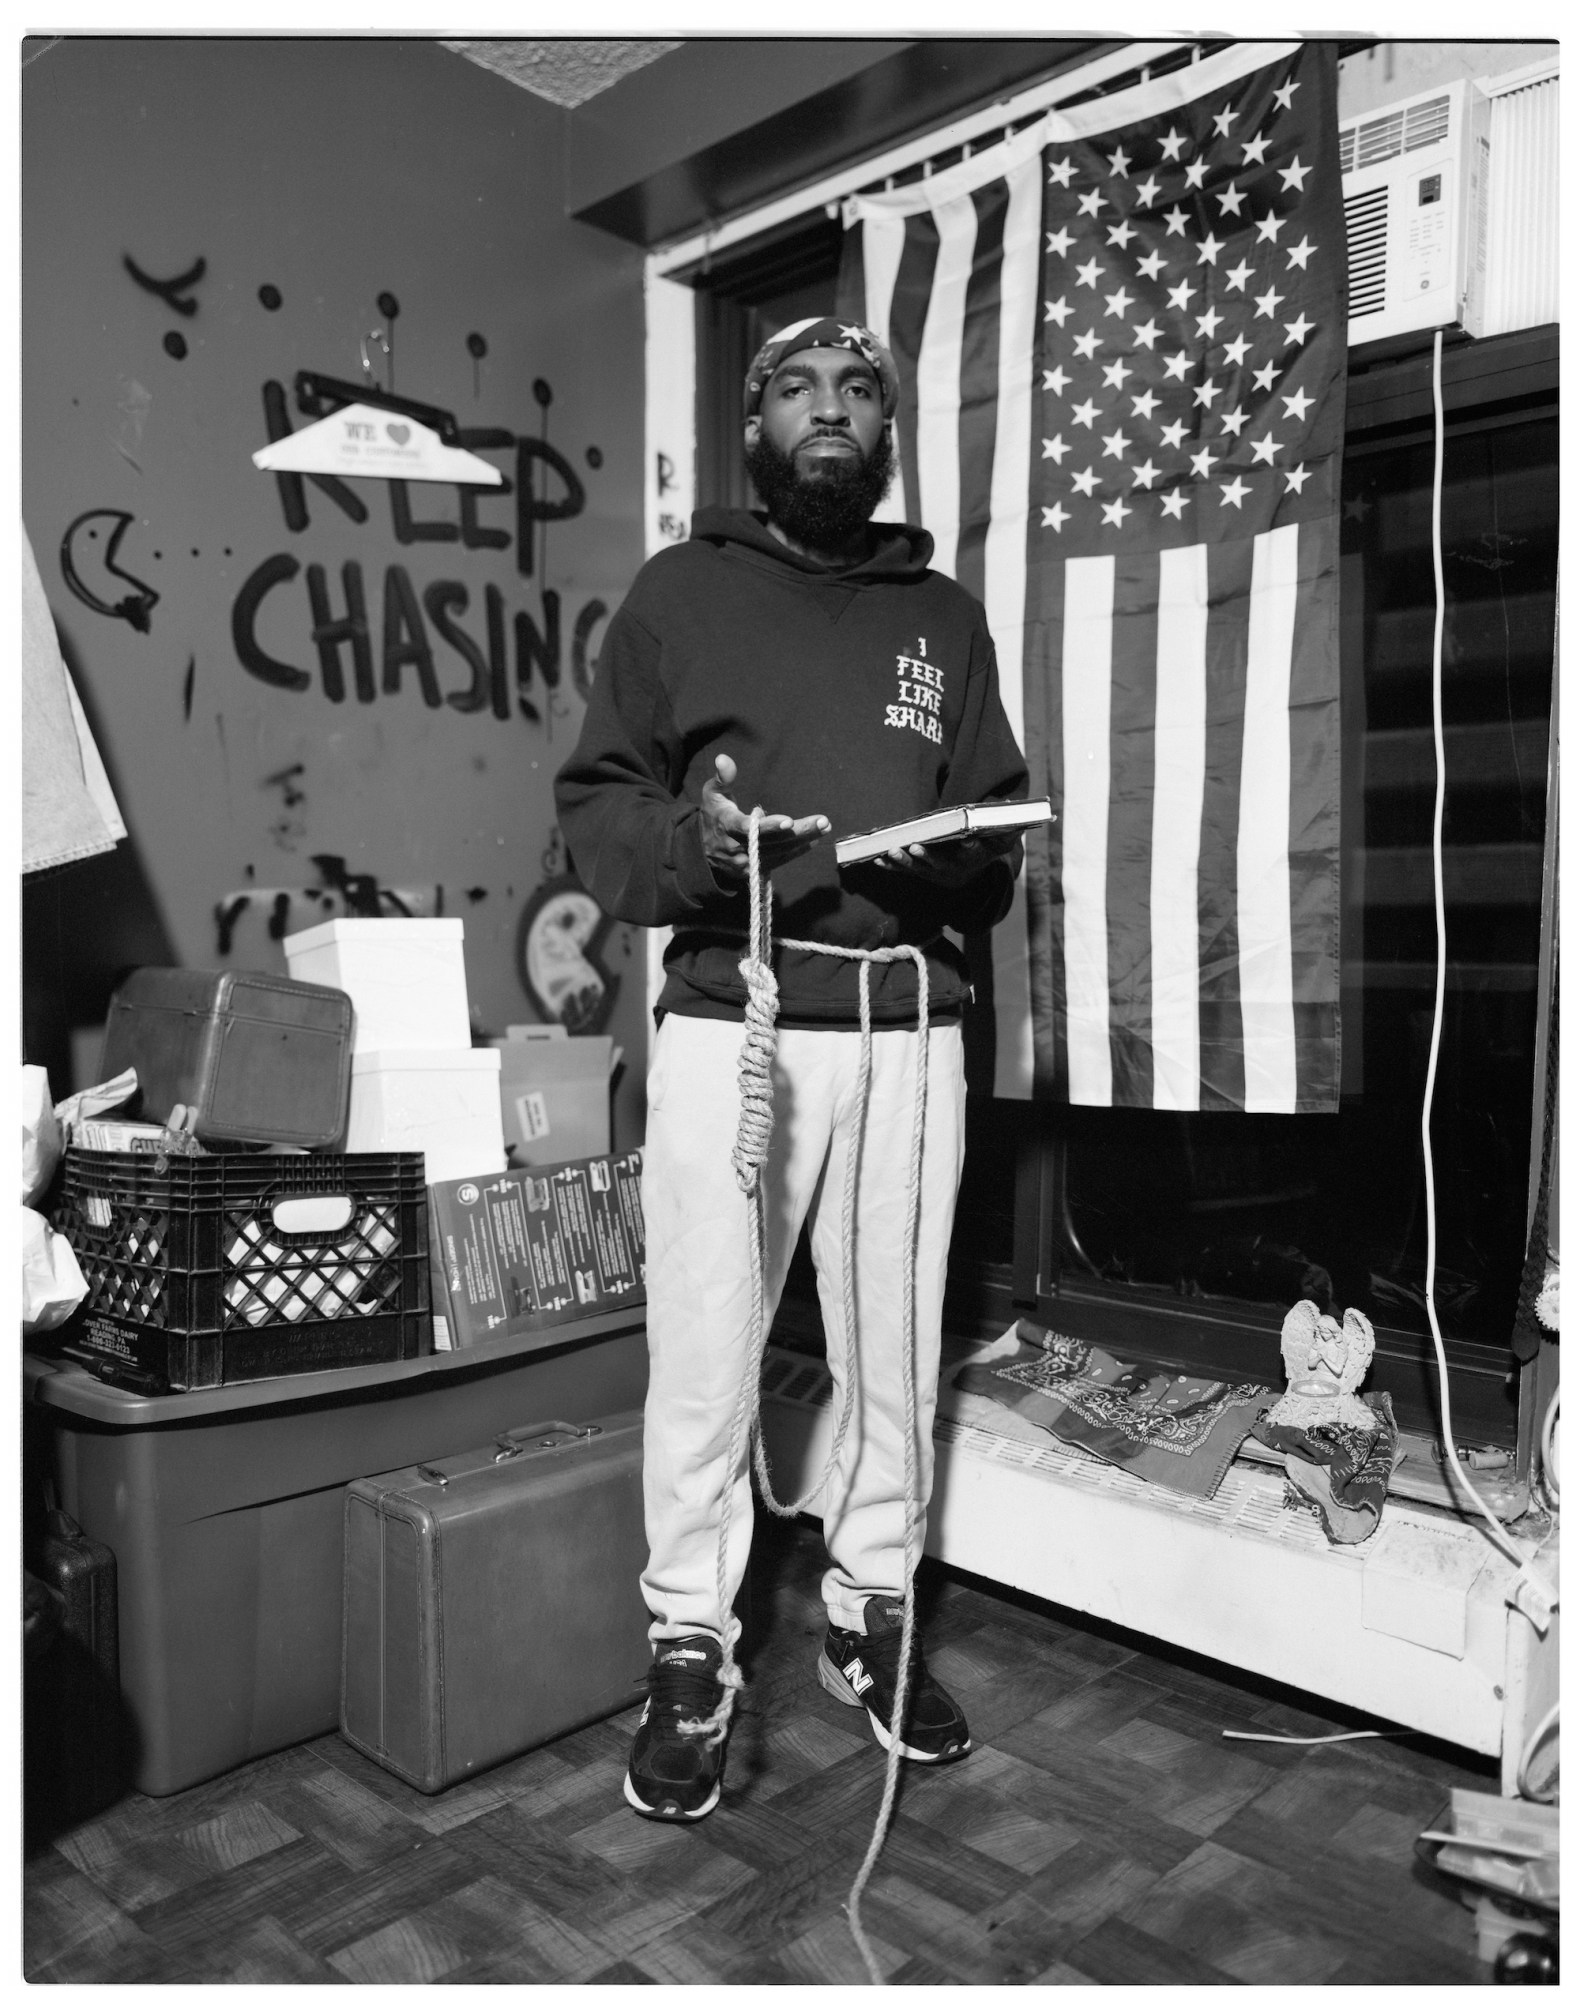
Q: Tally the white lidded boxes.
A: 2